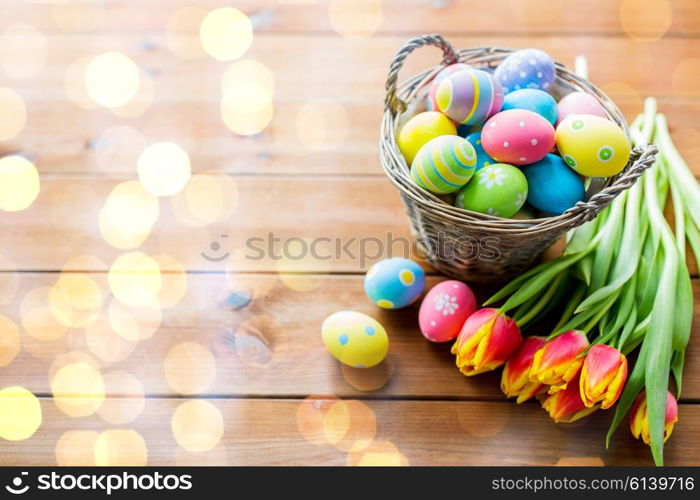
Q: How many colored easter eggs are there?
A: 15